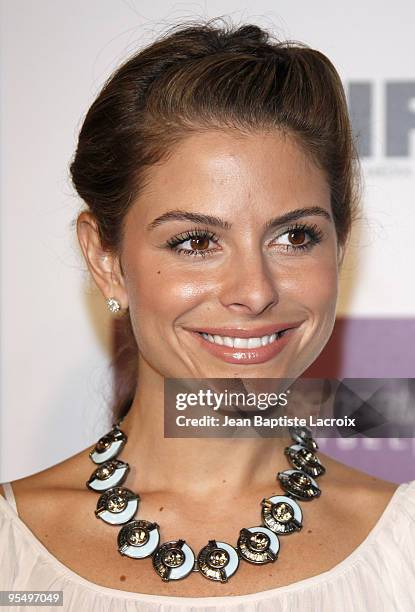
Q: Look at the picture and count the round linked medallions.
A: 11